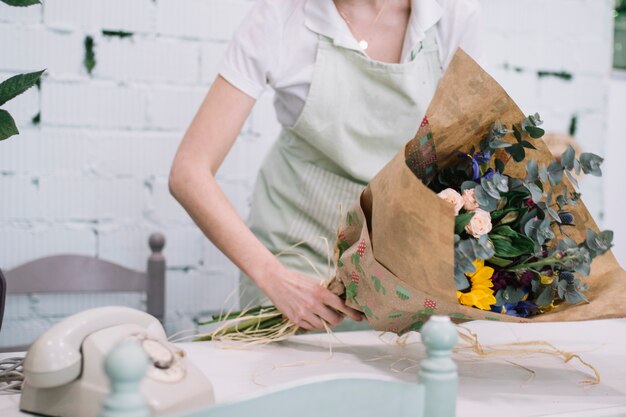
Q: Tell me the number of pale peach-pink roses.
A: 3